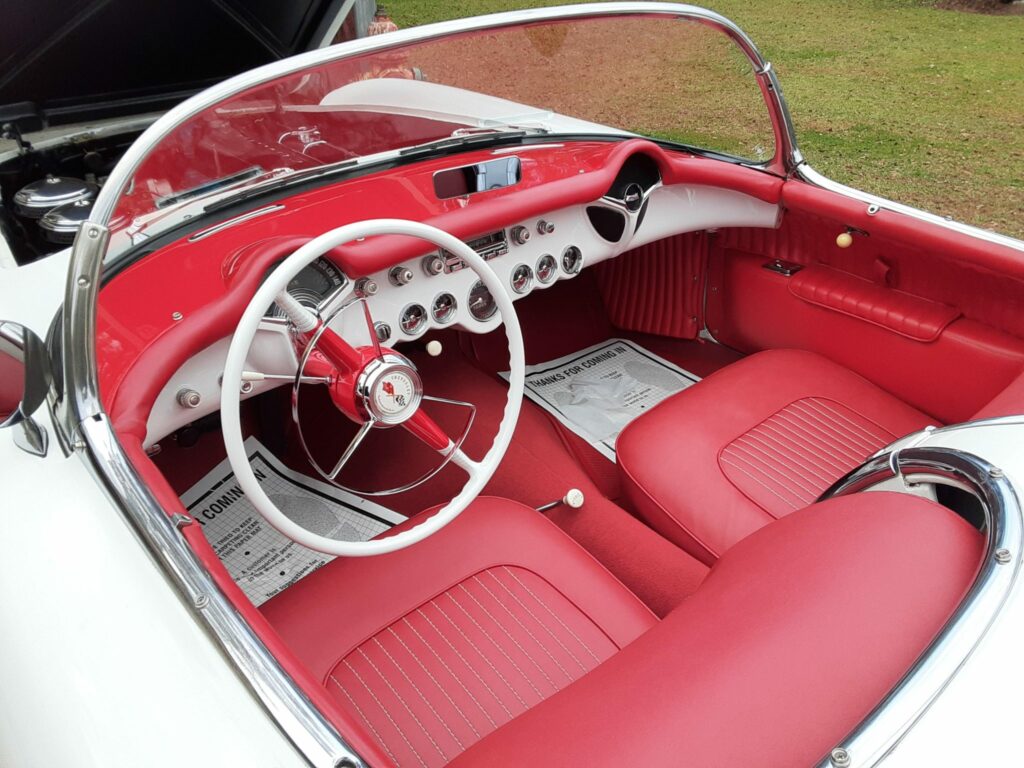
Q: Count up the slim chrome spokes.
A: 3